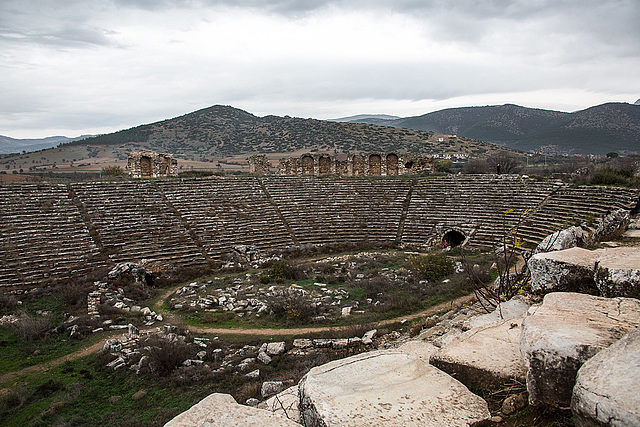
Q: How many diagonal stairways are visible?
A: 5